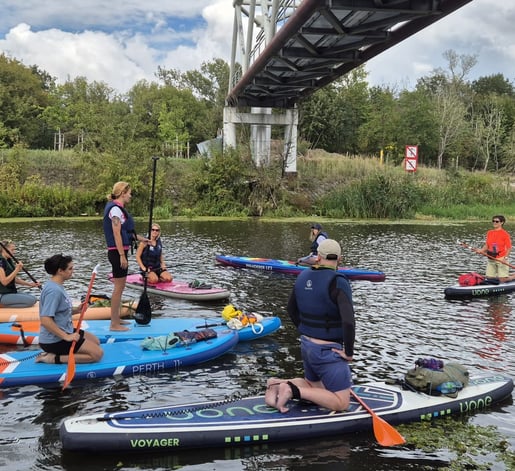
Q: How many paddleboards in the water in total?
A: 7